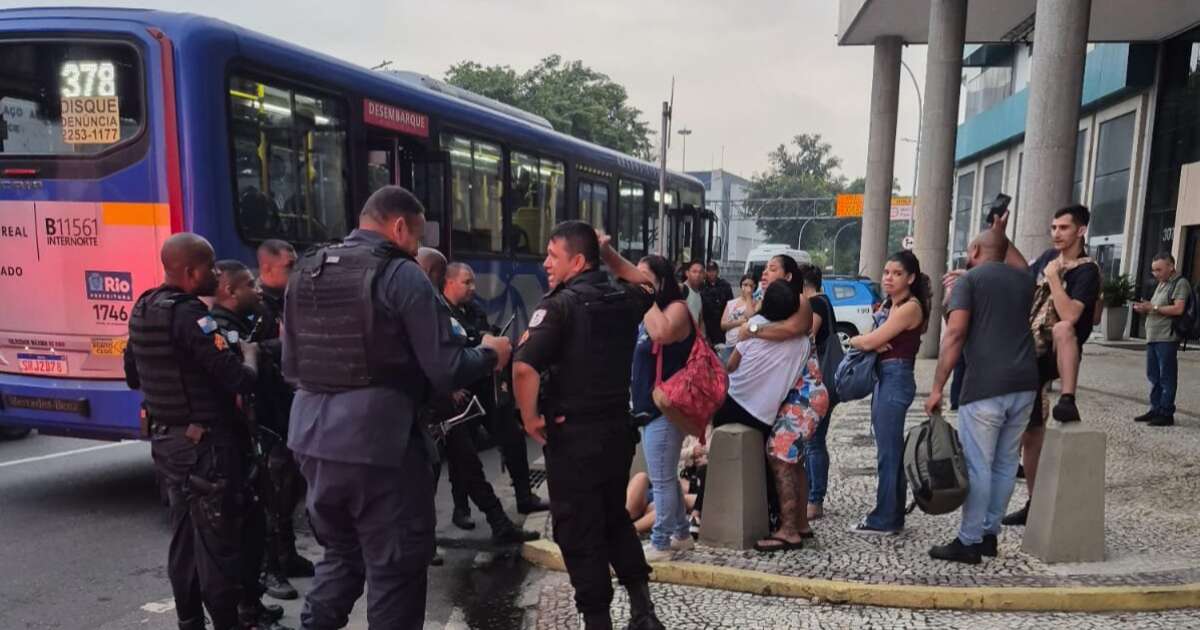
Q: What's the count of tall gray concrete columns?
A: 3